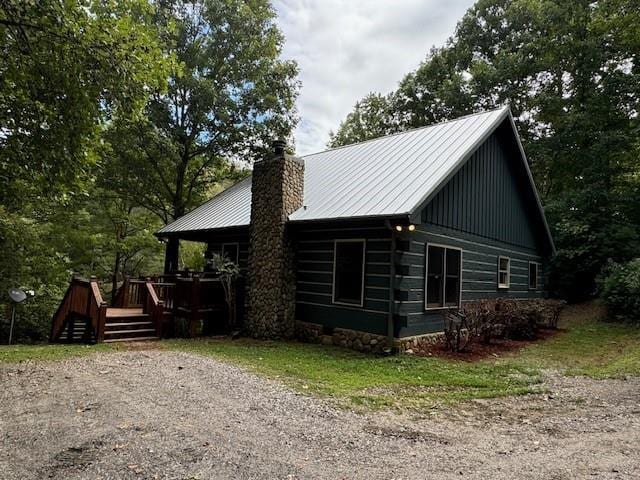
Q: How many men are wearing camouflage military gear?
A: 0